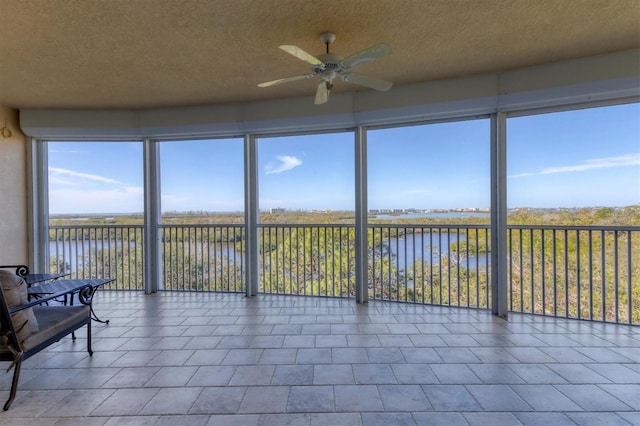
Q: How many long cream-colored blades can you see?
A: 5